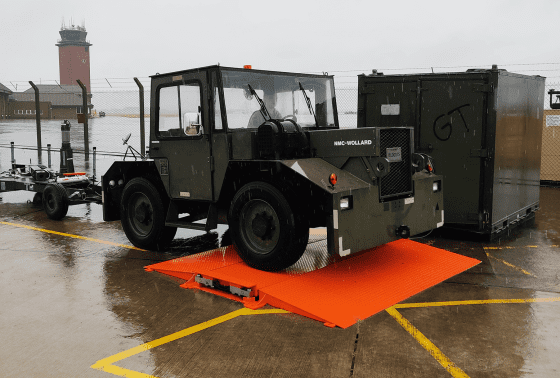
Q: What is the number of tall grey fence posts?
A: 3